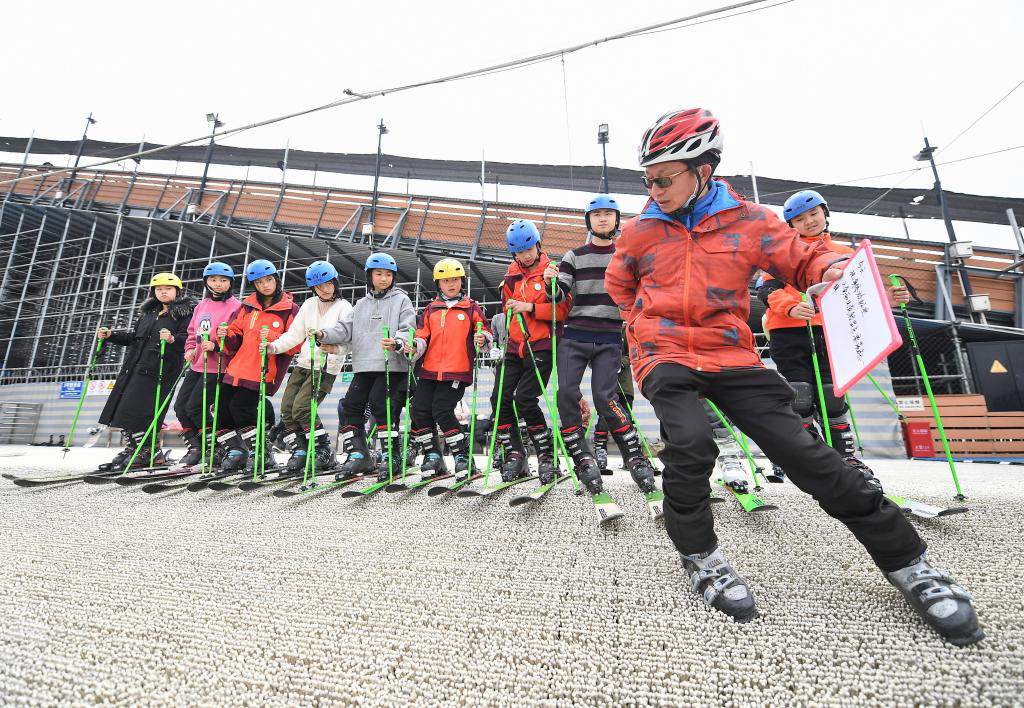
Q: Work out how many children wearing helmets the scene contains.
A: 9